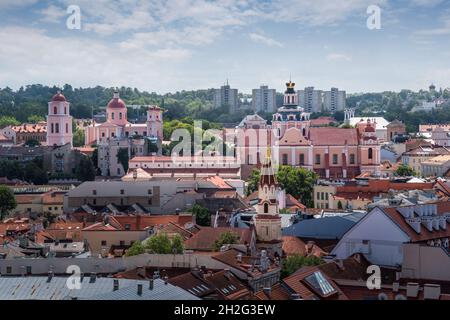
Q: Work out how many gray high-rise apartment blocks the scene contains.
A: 4